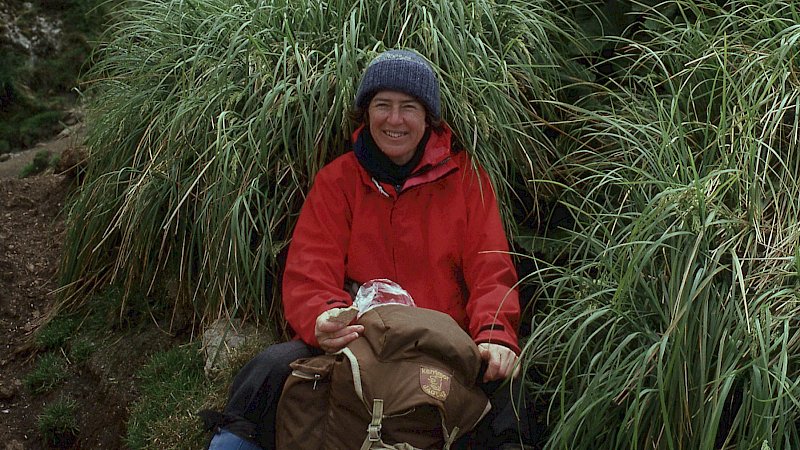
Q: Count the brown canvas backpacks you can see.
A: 1